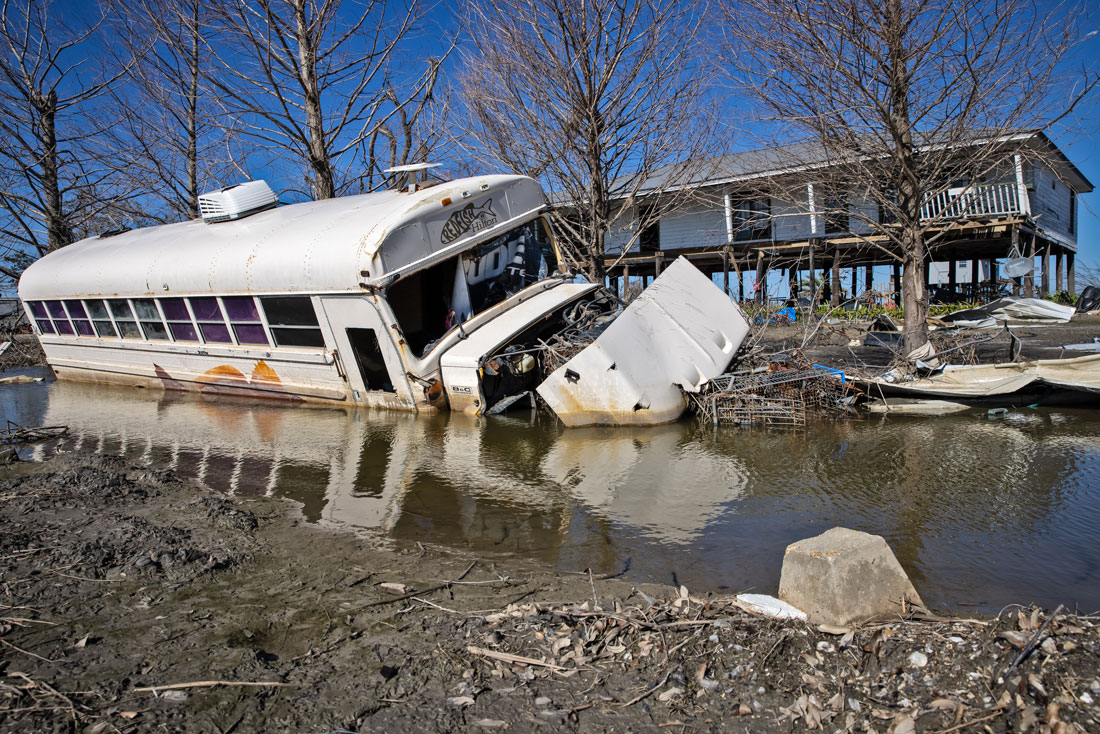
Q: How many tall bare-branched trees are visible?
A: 5